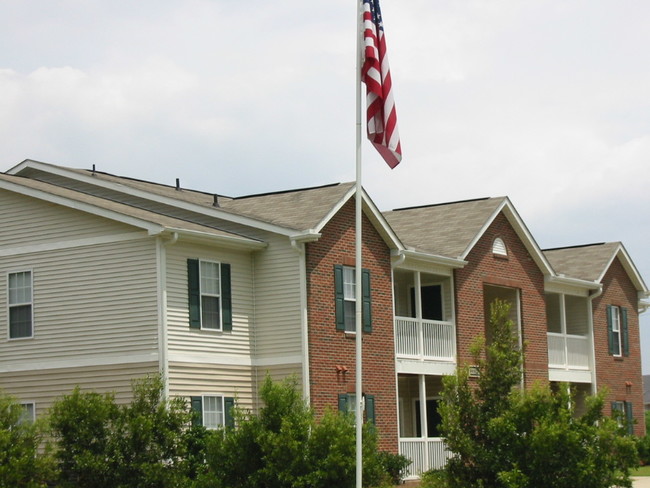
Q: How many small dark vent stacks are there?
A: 3